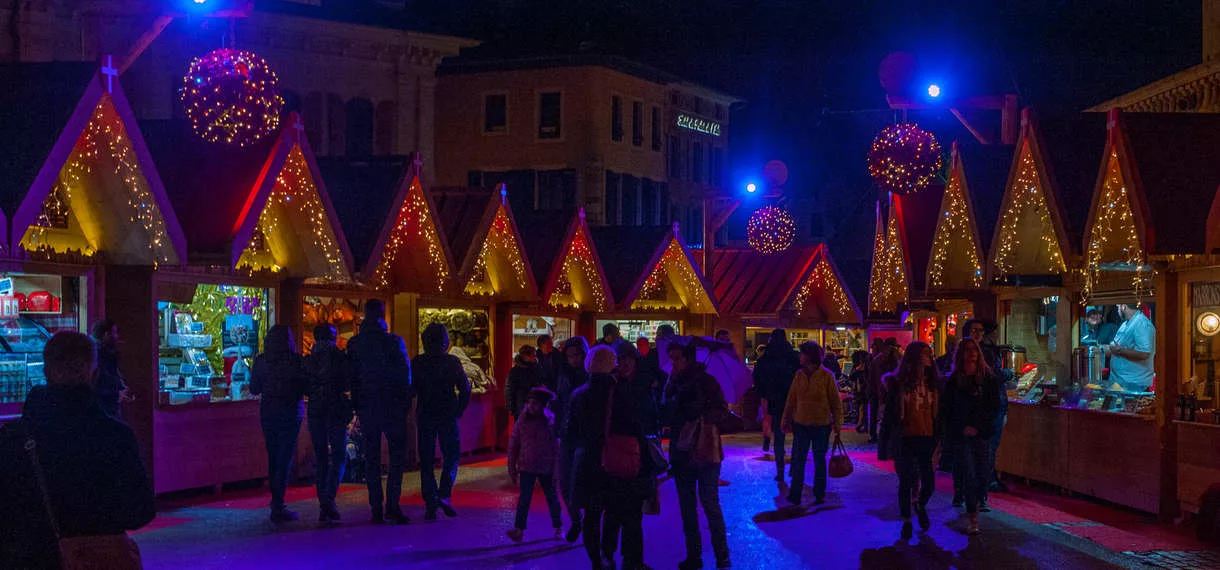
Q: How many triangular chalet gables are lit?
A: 12